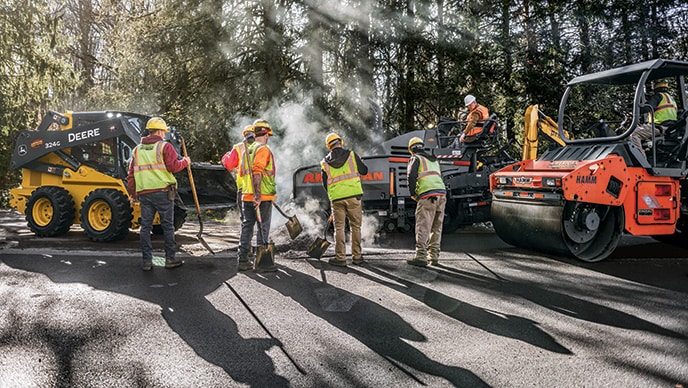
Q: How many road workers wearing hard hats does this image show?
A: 7